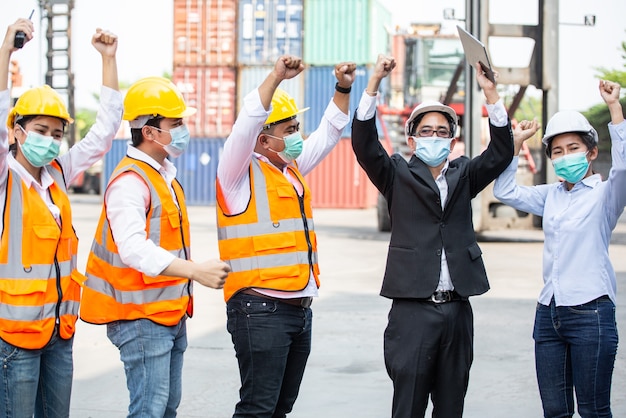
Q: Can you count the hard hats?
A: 5